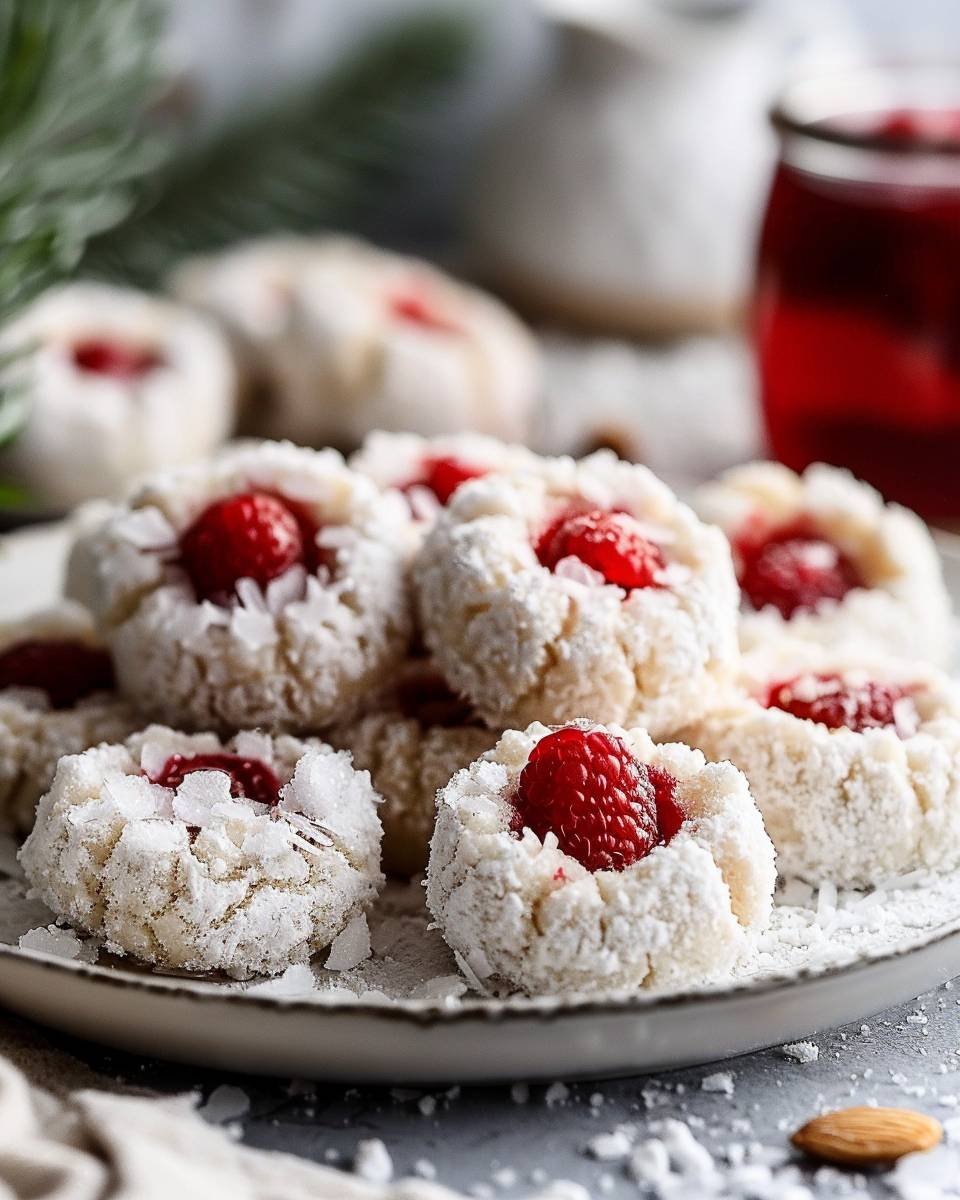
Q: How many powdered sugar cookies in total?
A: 12